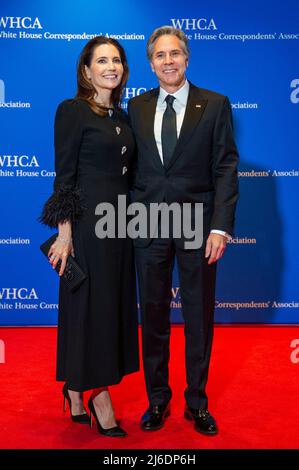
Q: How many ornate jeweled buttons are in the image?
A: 4